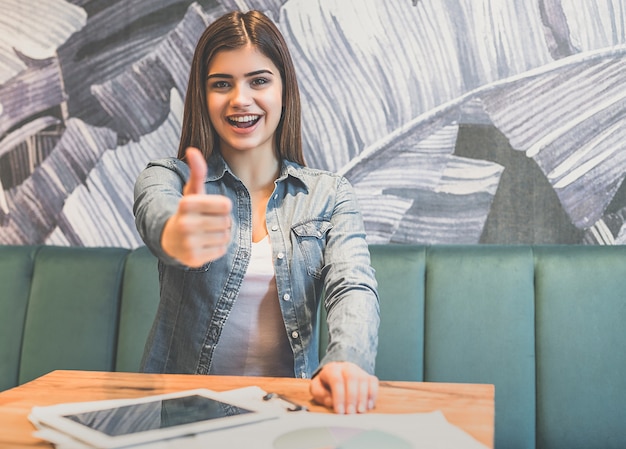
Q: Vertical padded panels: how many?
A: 6